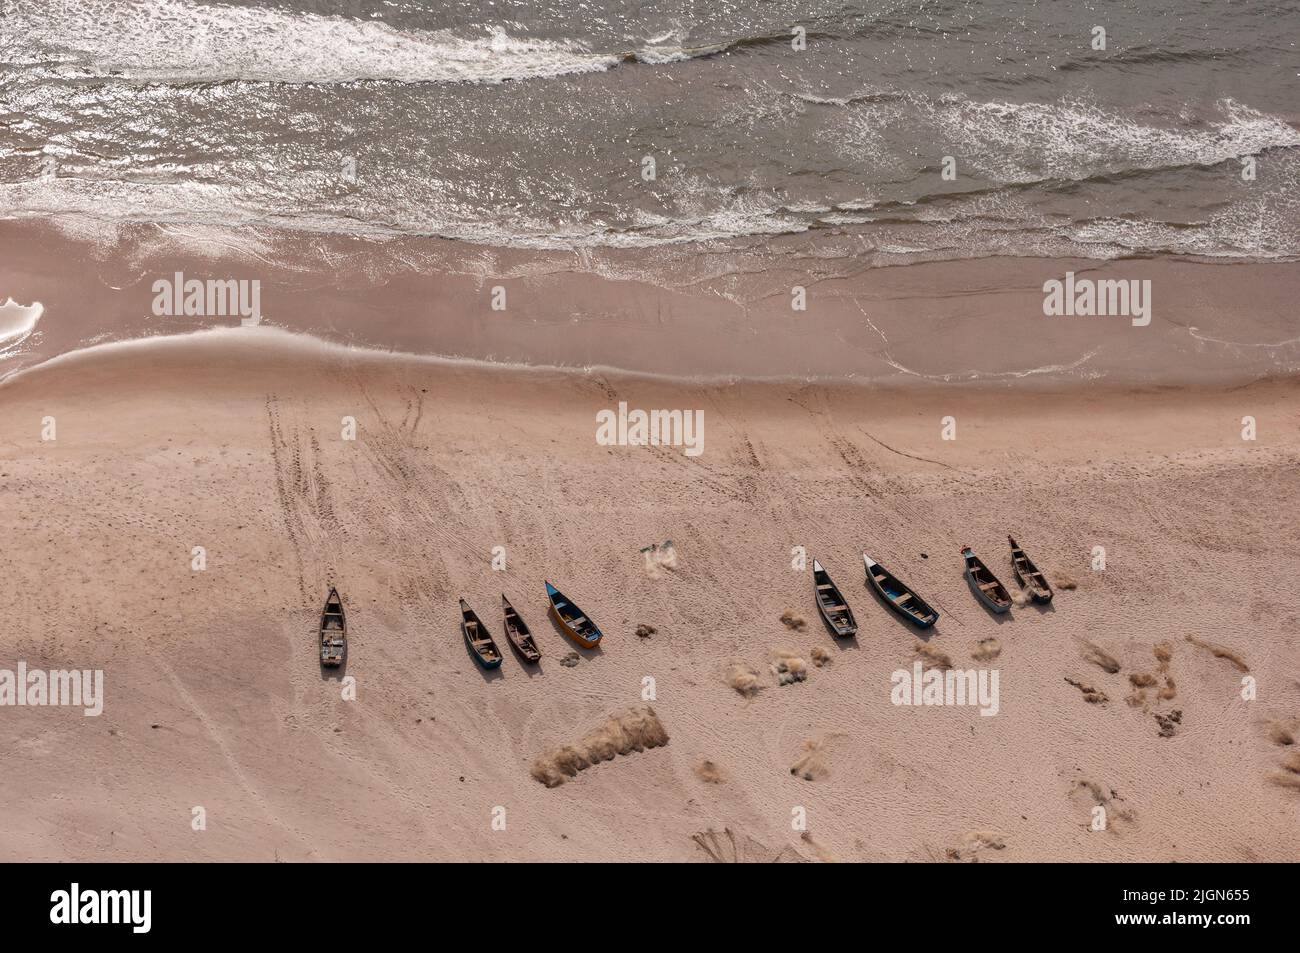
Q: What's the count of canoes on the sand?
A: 8